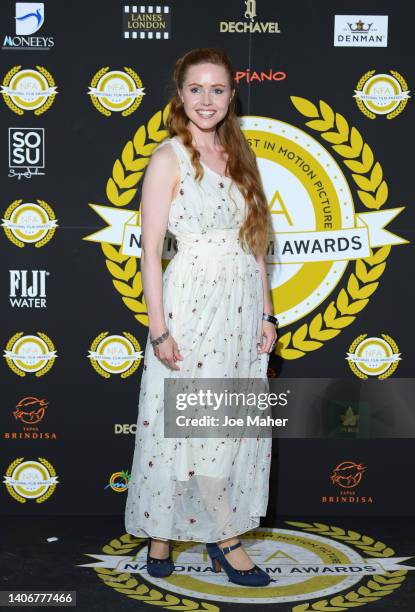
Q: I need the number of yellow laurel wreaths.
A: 10